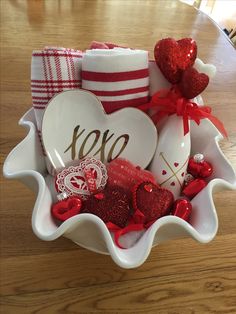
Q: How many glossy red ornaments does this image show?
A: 4